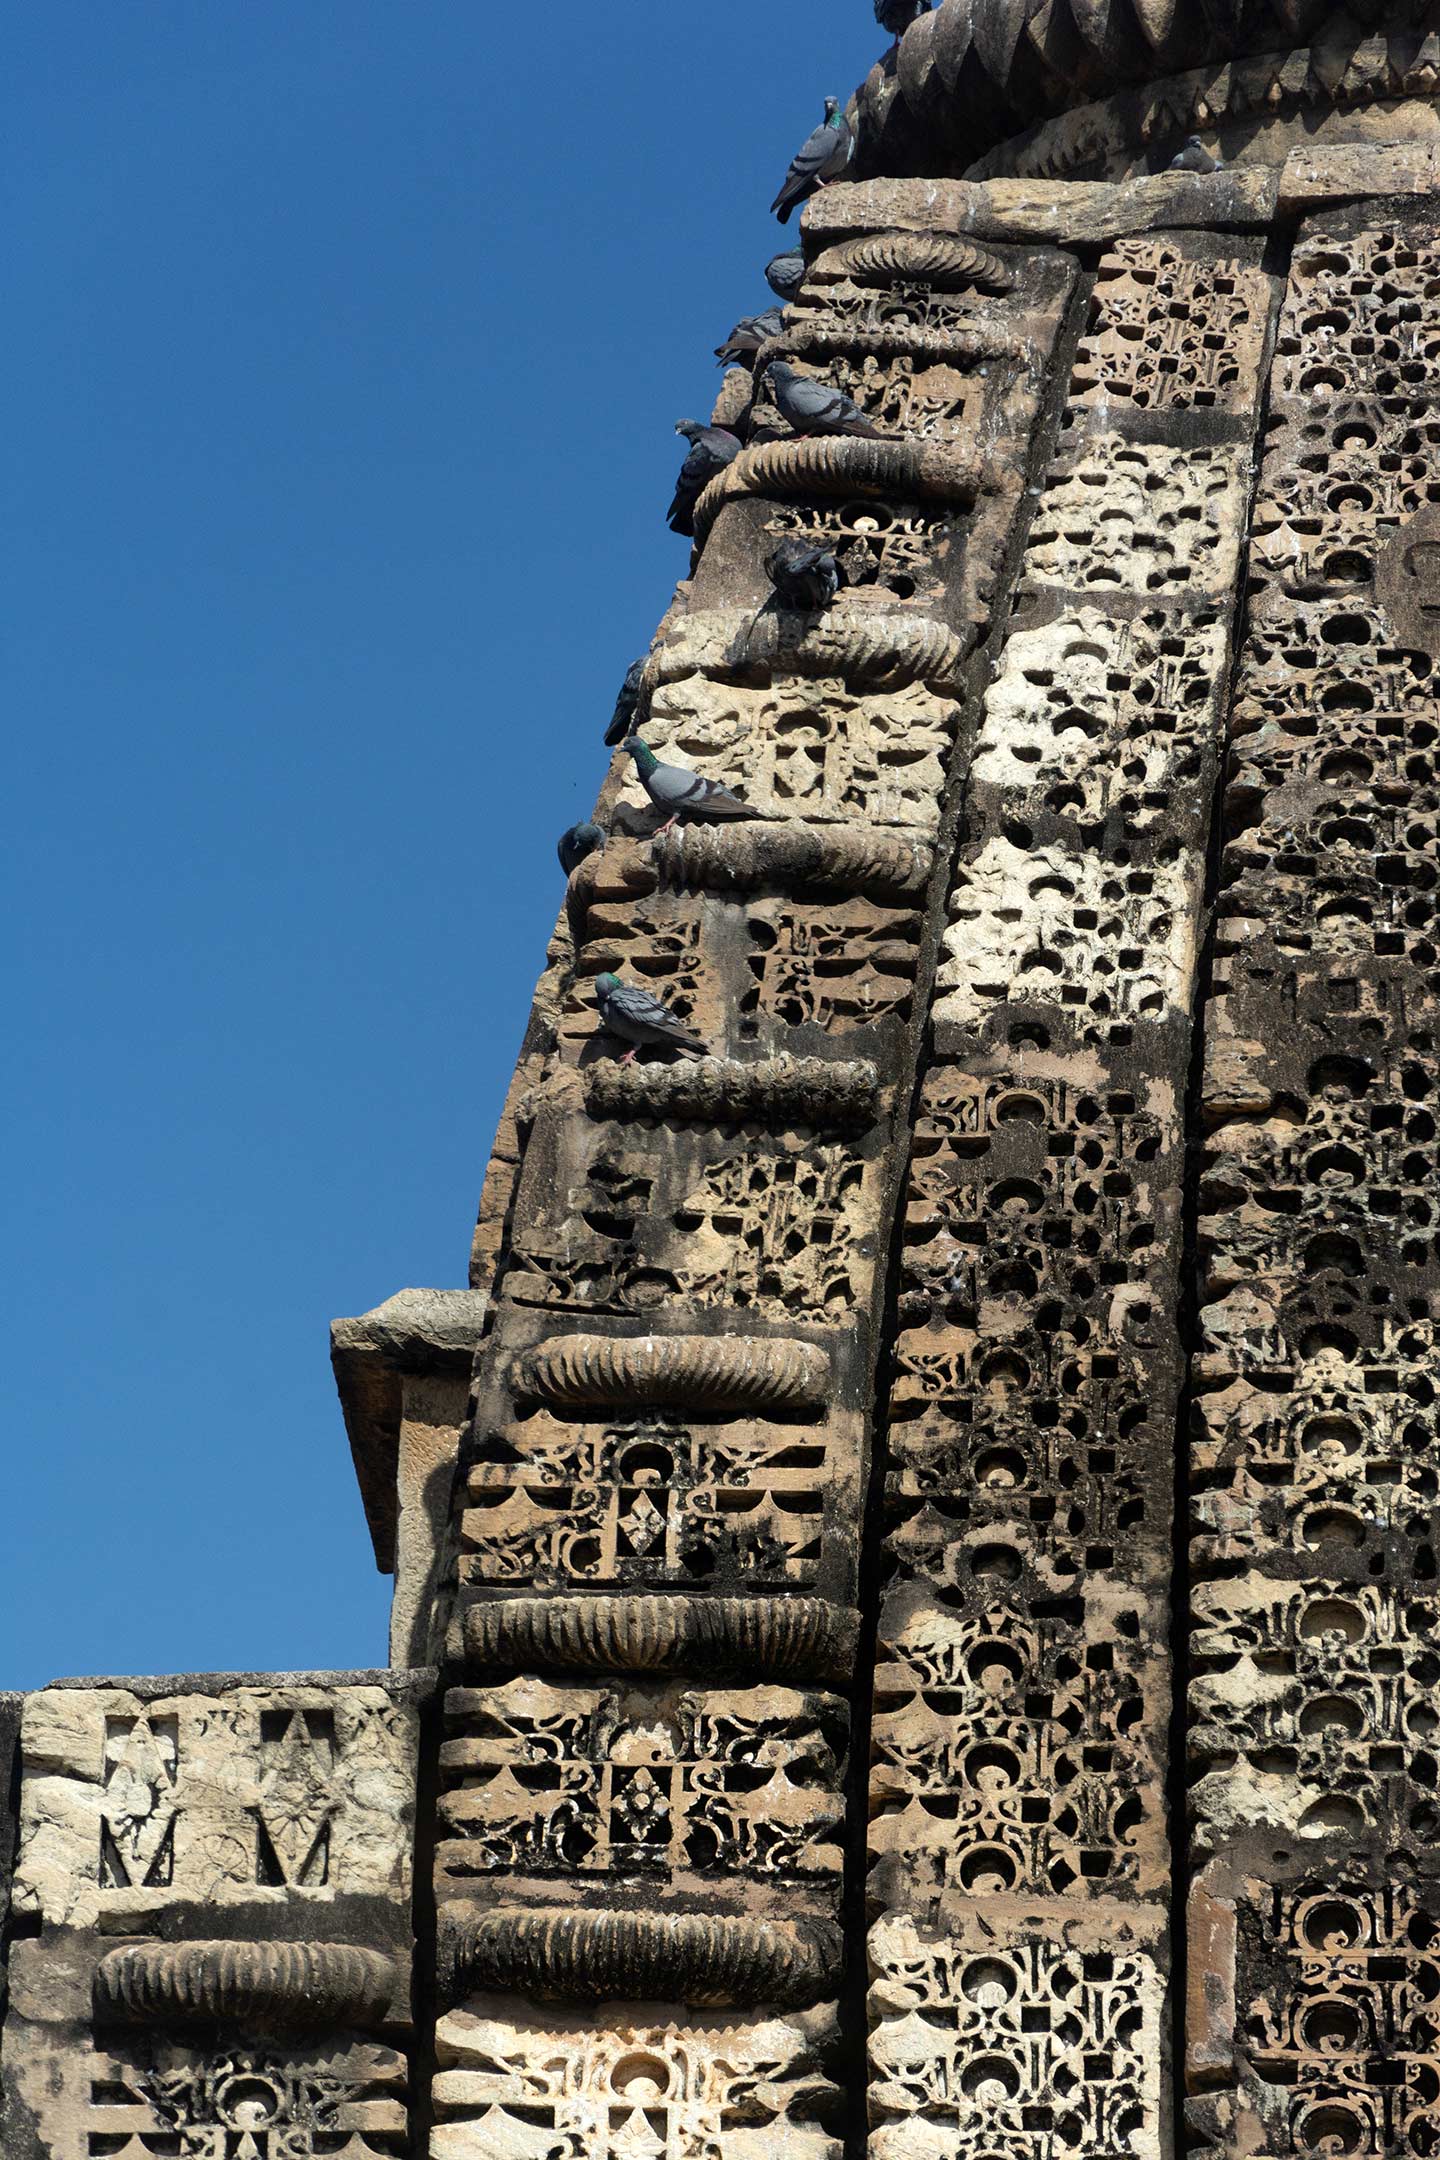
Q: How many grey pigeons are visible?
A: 12